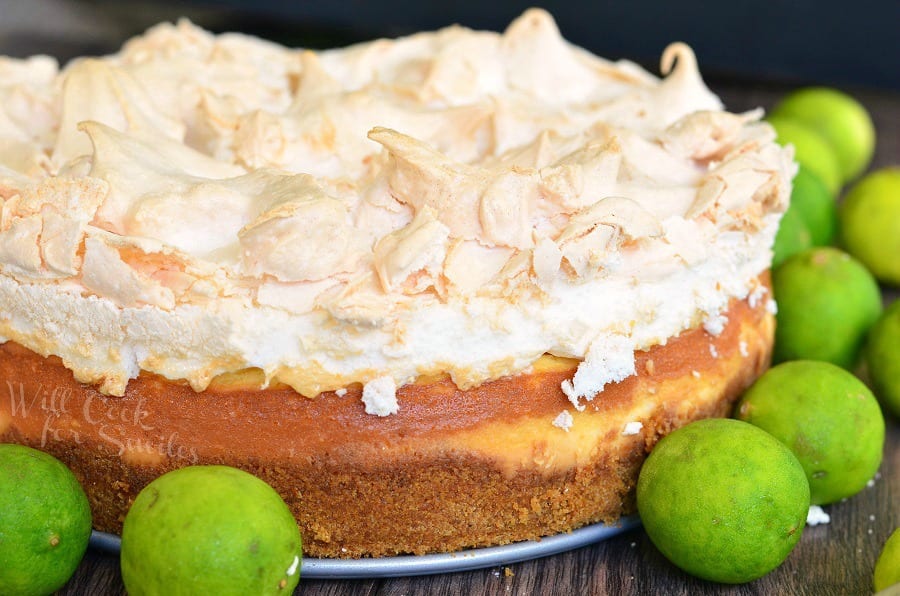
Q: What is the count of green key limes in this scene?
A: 12